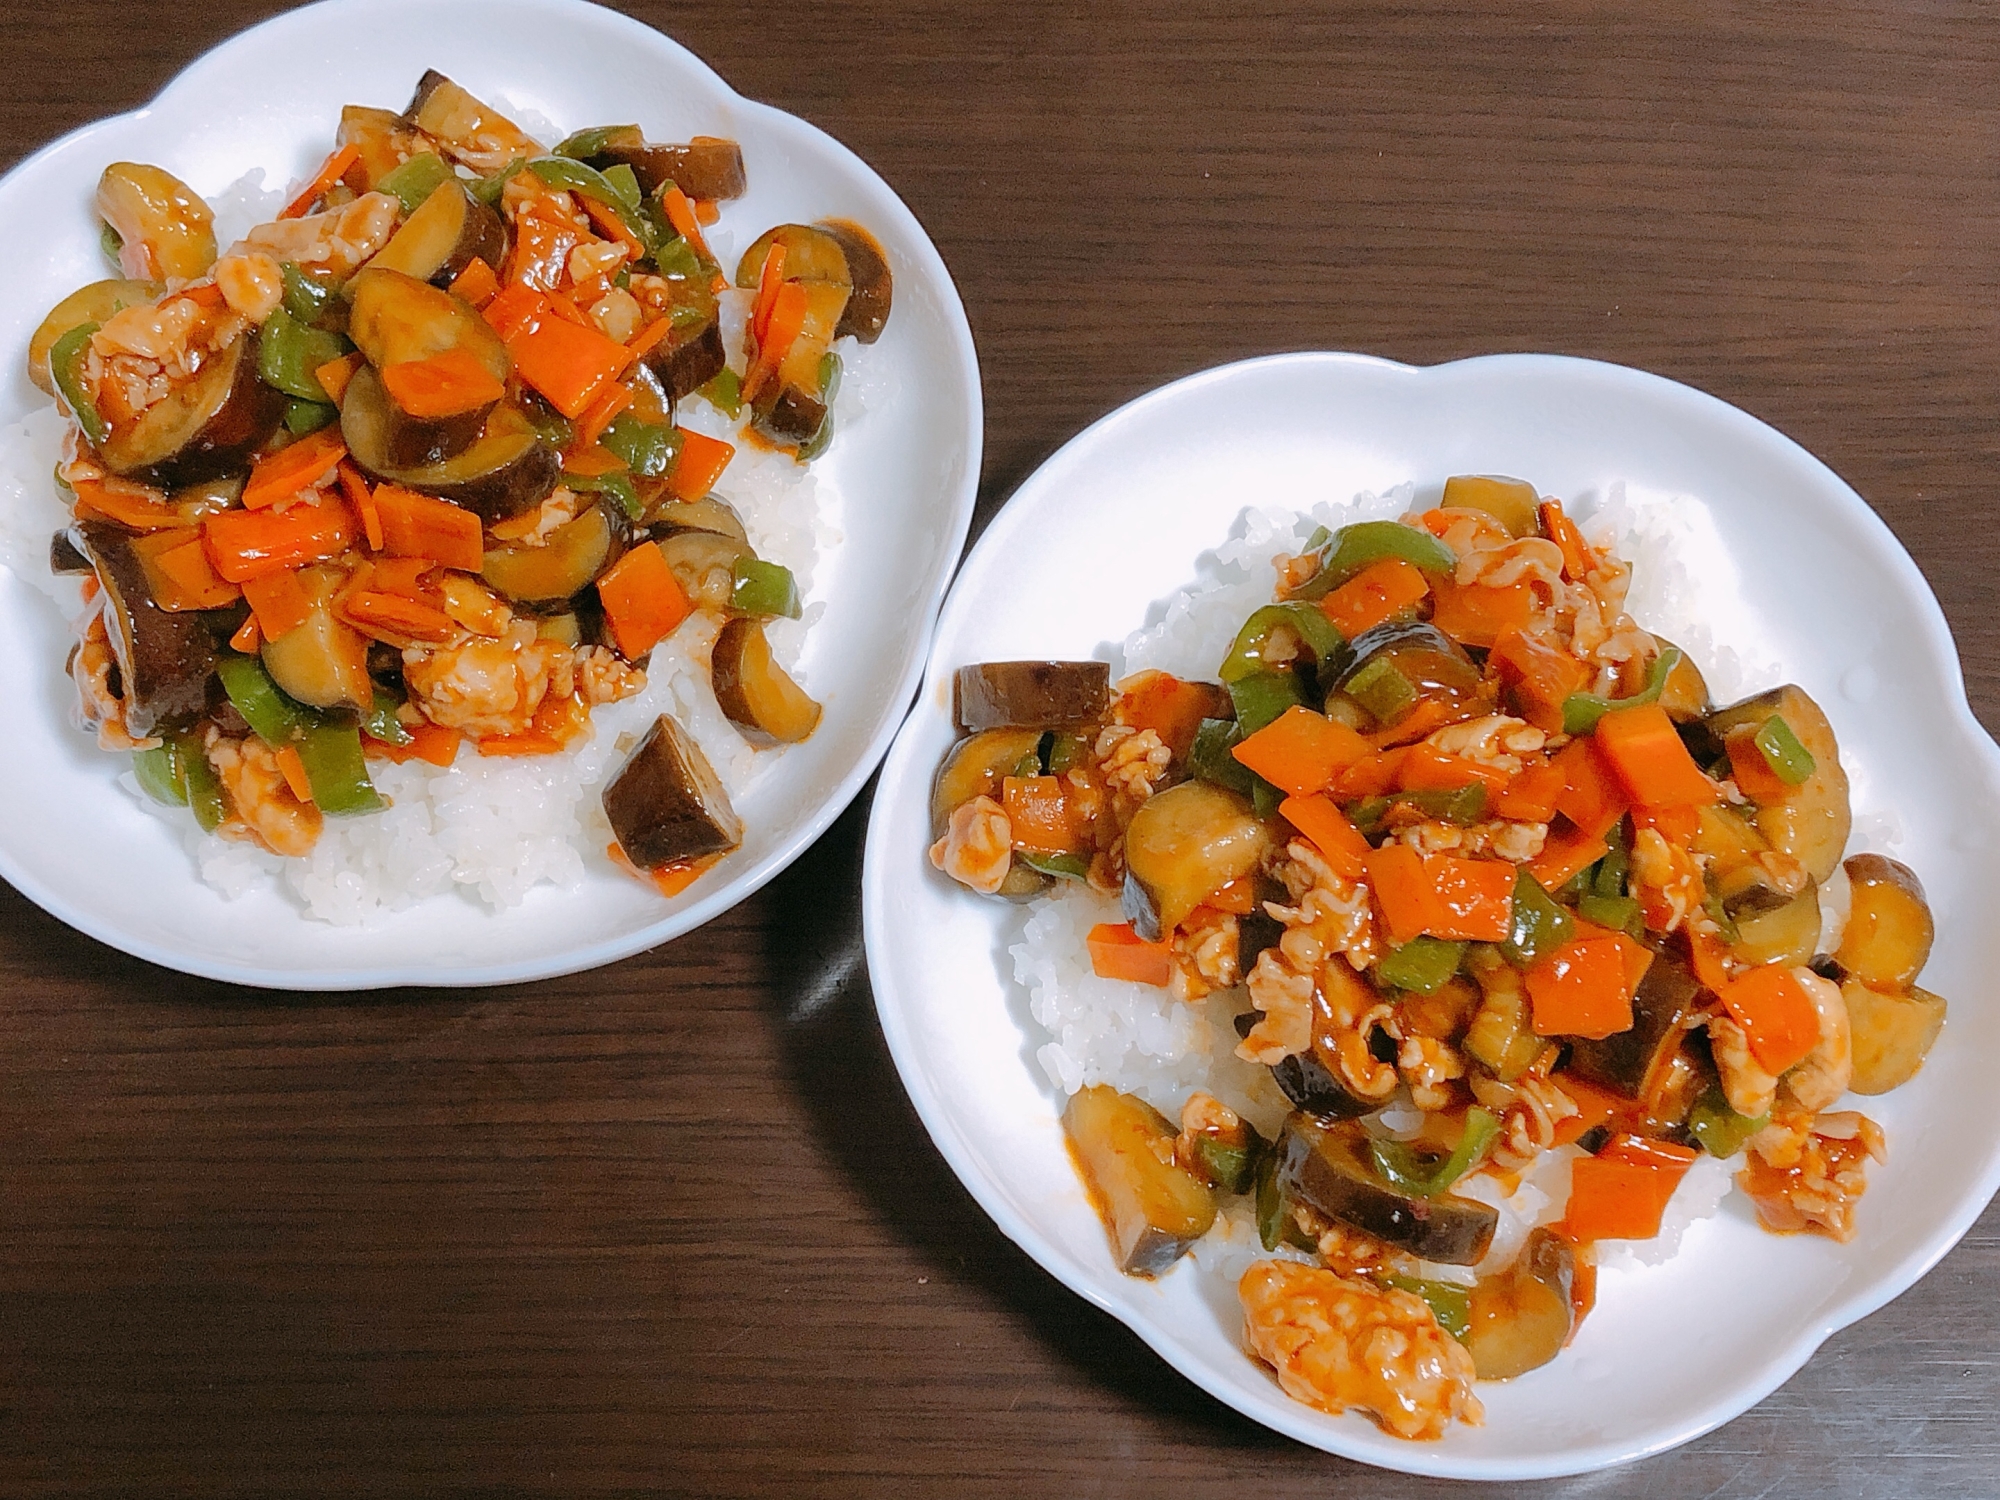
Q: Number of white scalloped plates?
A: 2